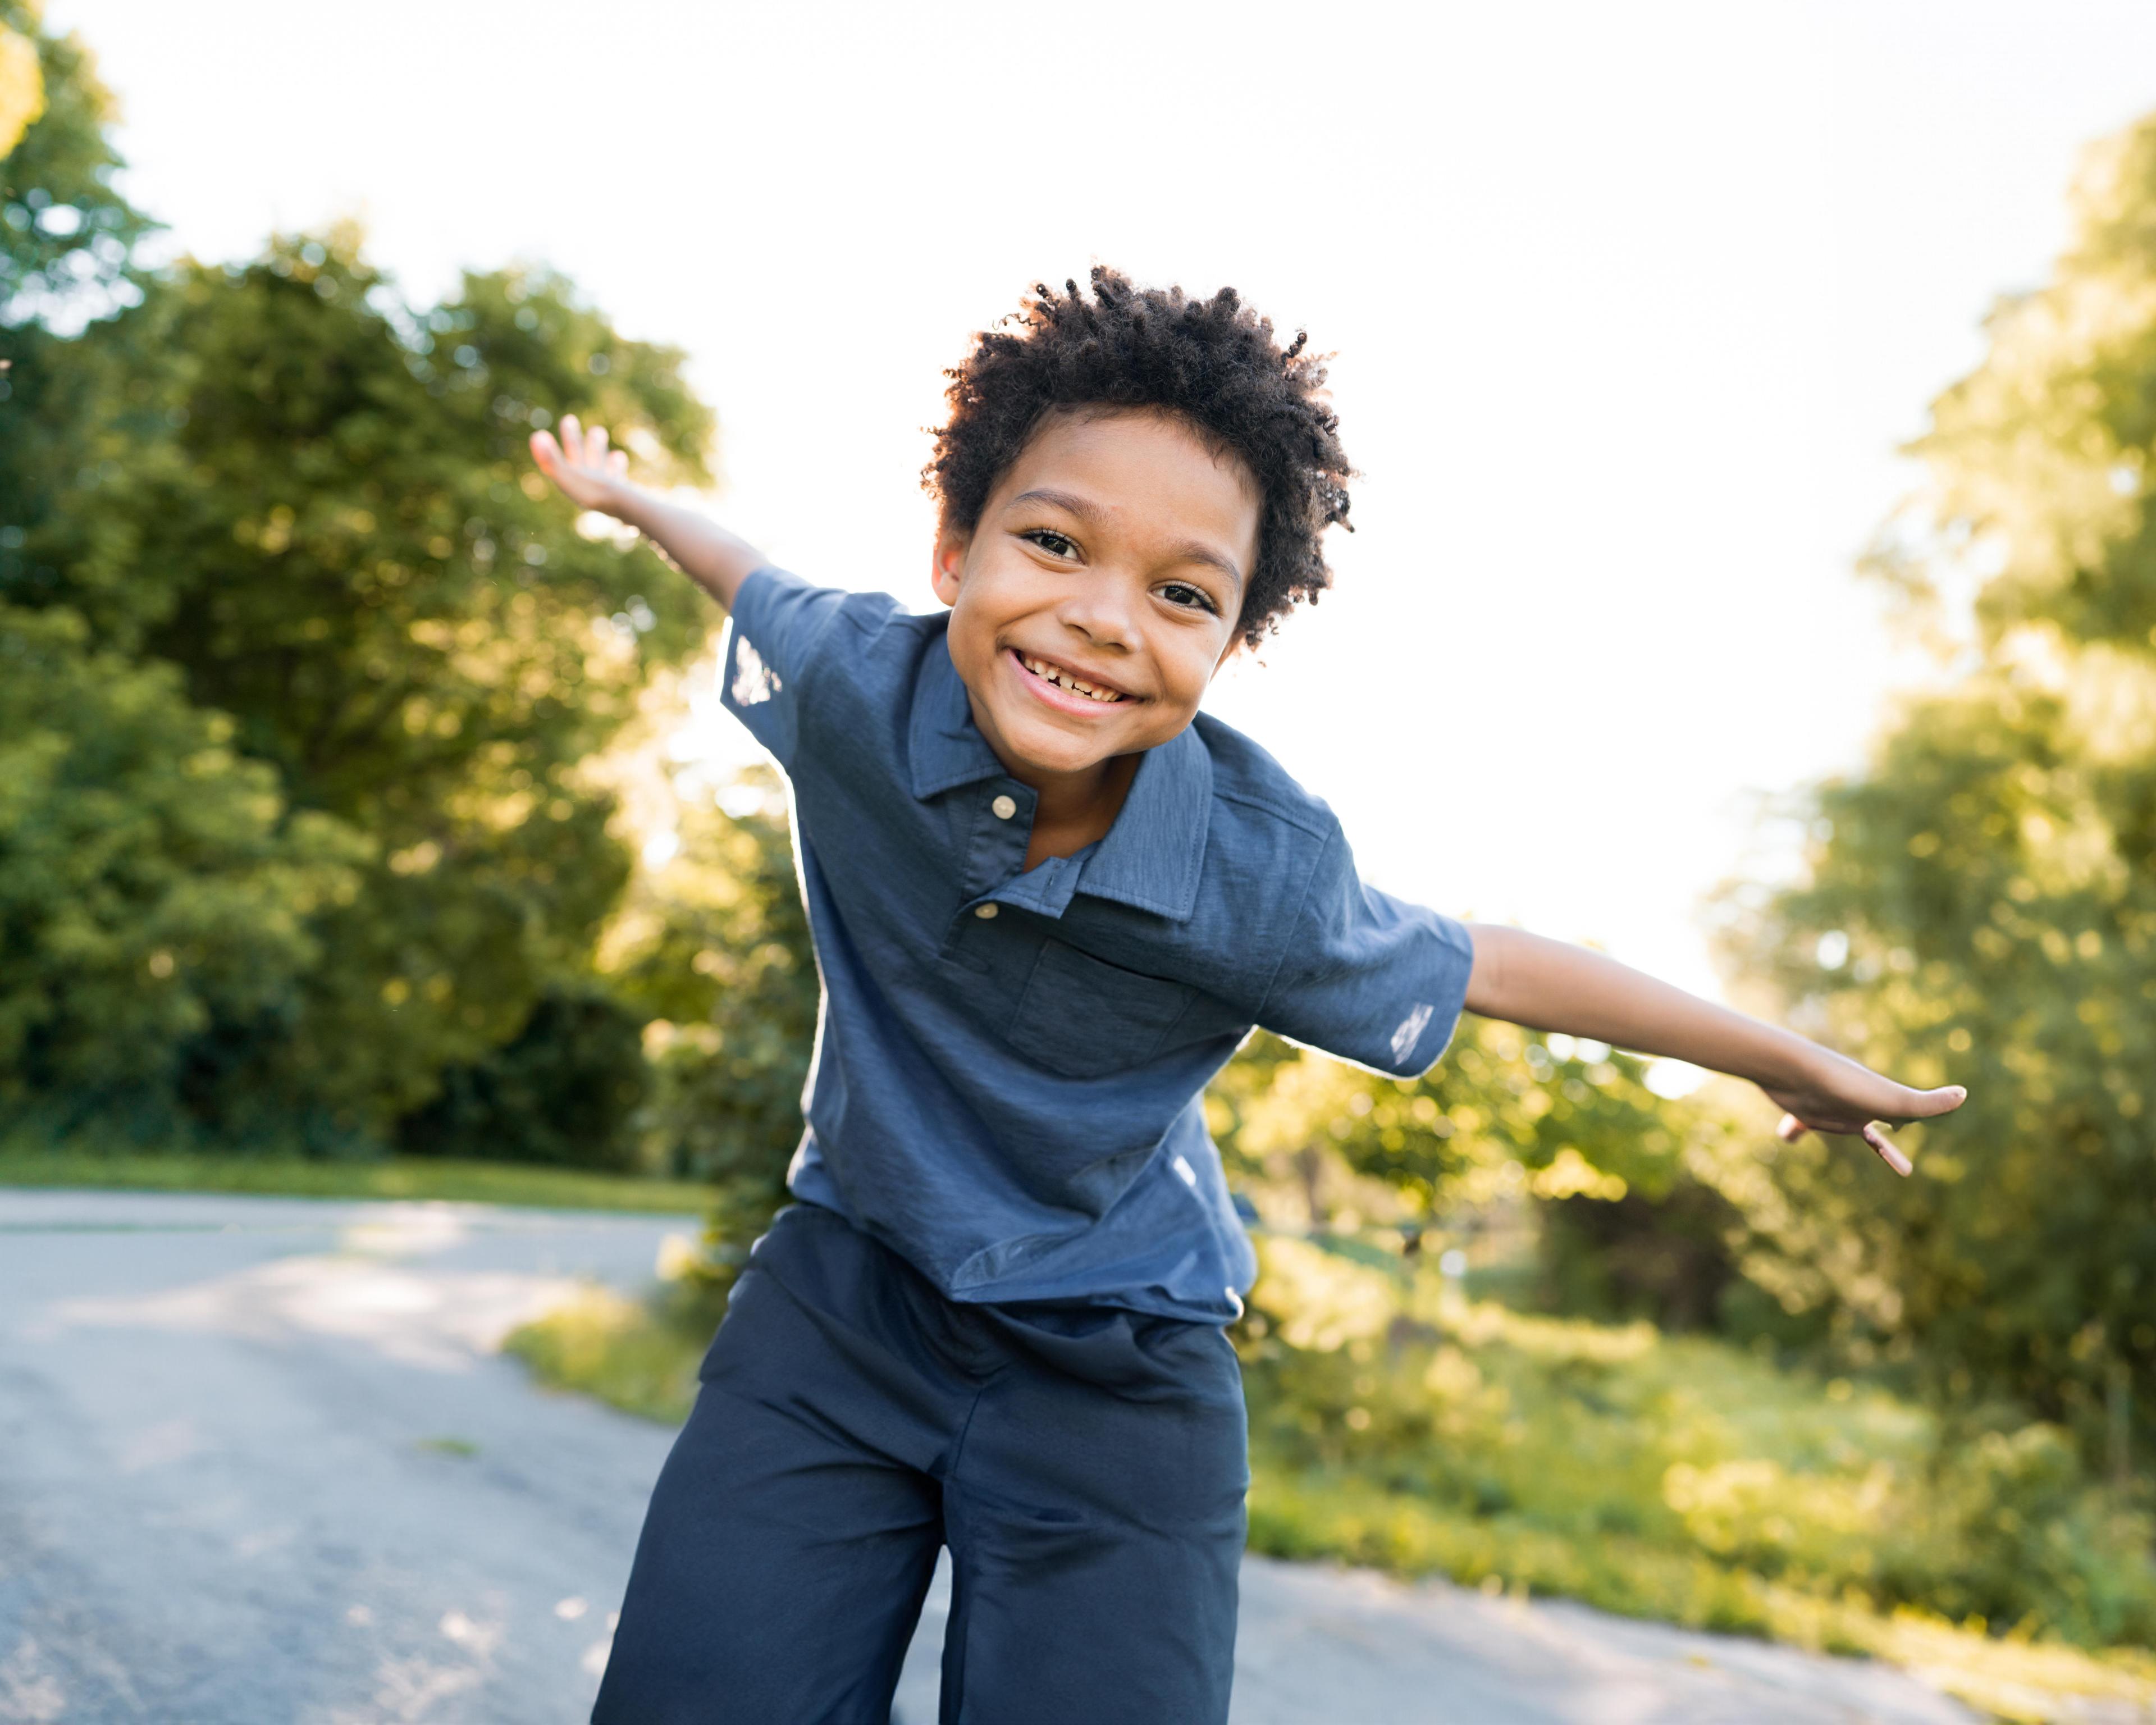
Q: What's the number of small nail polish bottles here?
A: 0